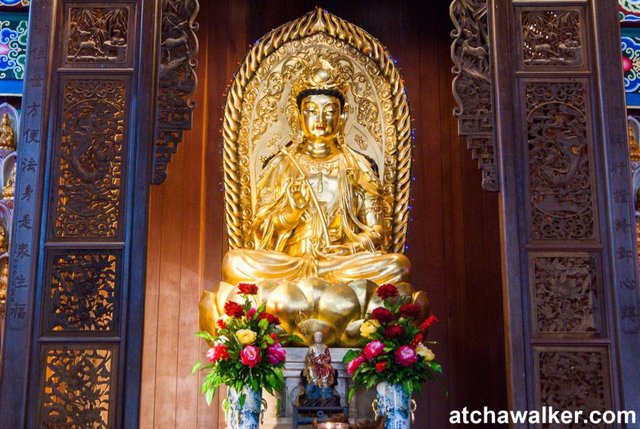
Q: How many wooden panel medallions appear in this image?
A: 8